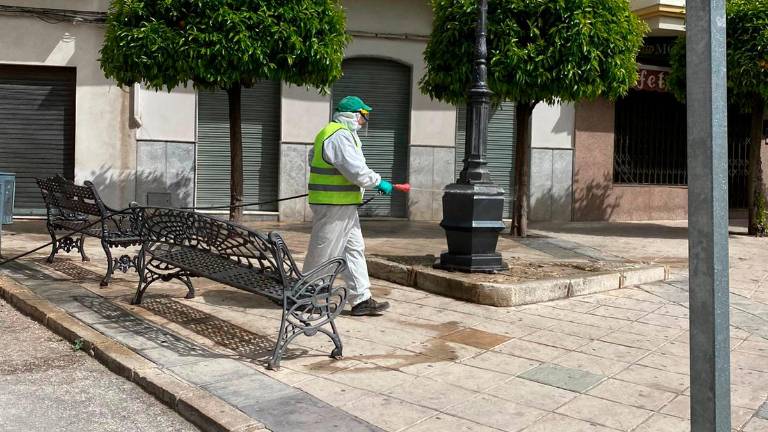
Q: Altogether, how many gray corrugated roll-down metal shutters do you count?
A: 4